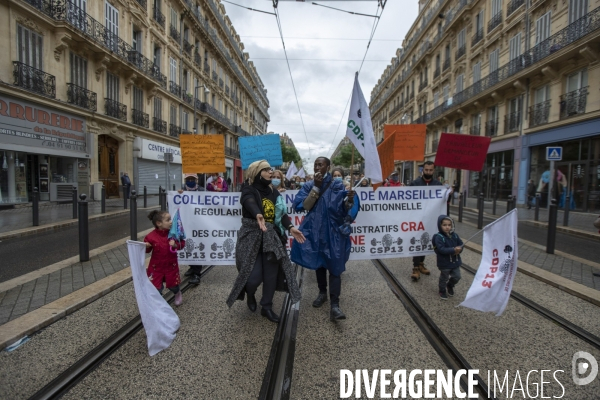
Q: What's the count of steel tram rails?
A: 4